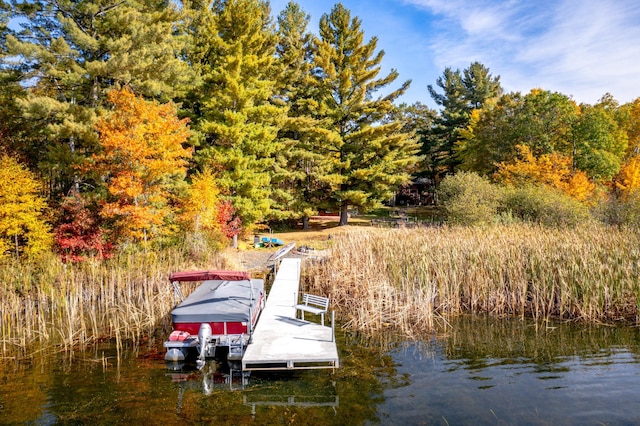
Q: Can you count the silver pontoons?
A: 2